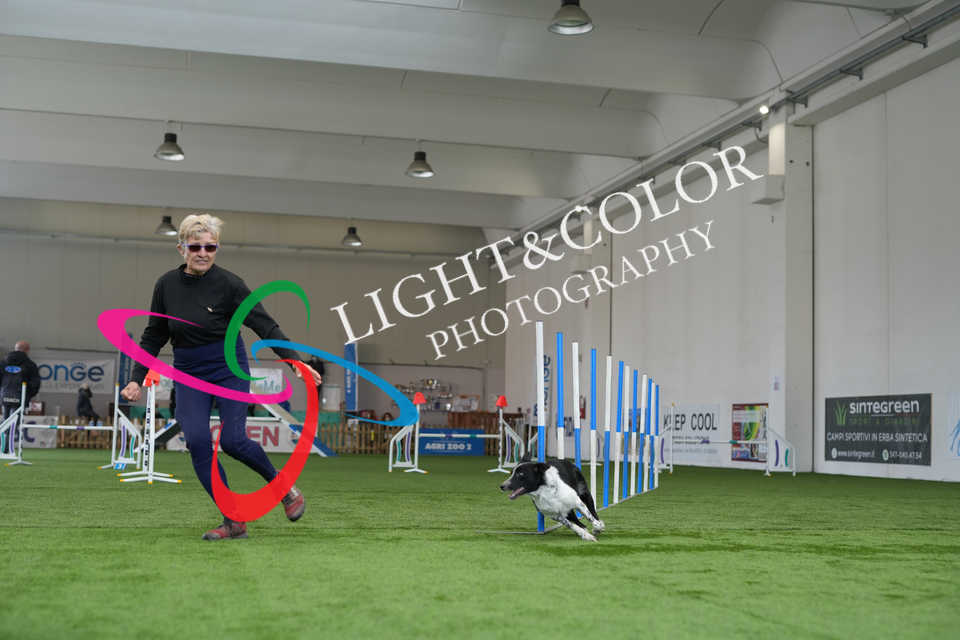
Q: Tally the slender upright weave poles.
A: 12